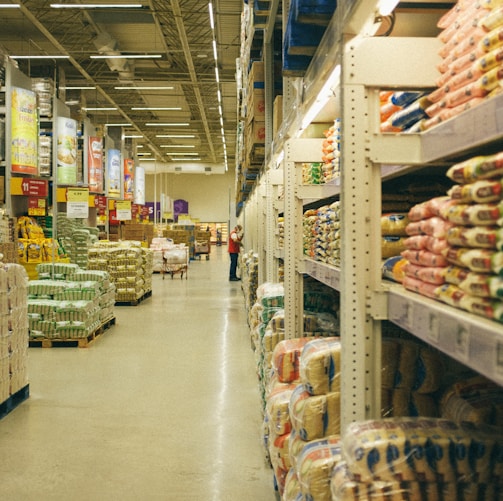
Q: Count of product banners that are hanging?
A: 6